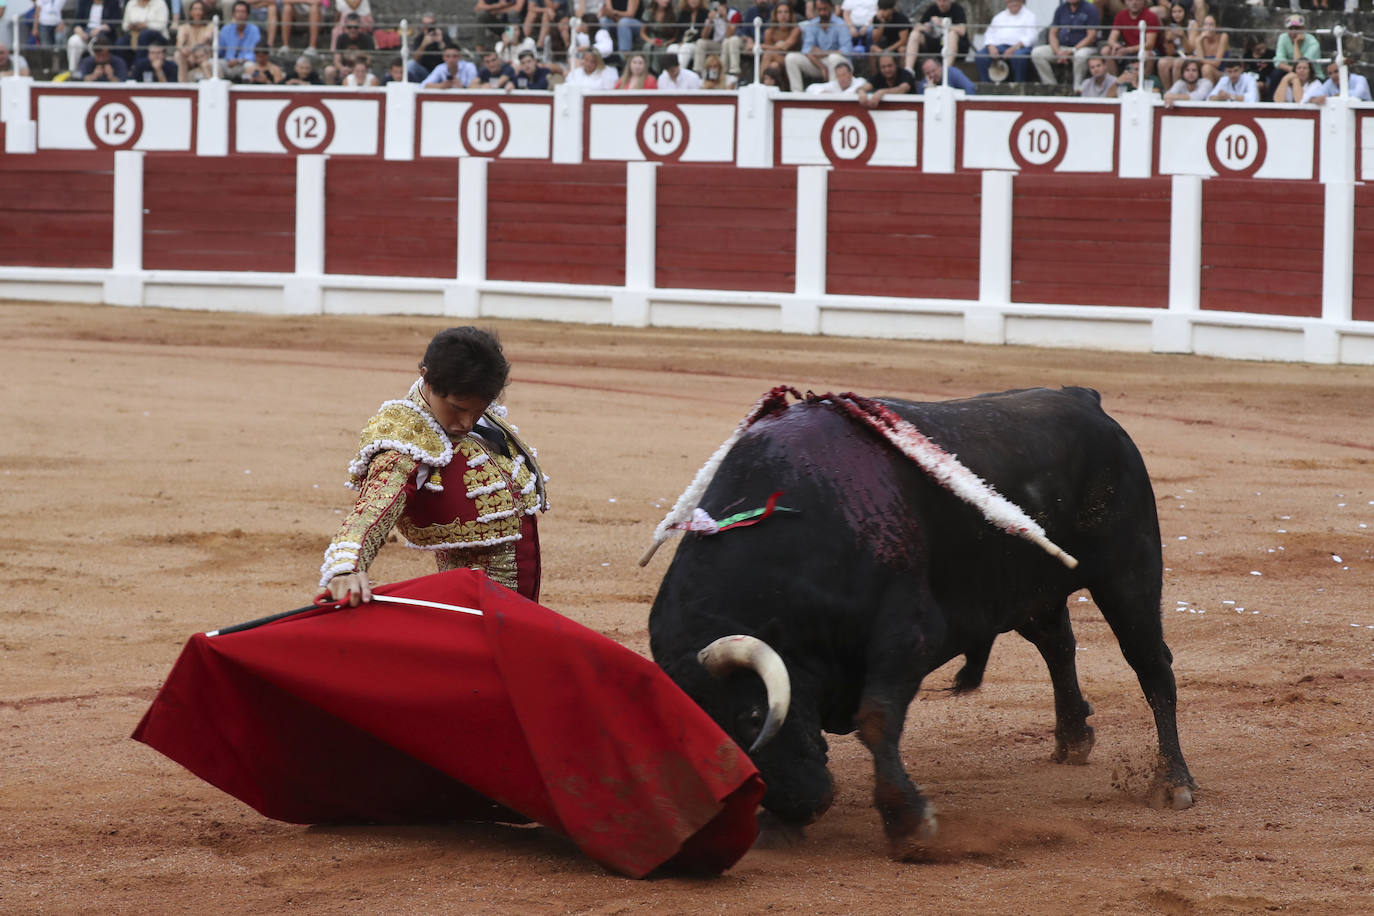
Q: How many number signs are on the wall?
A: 7